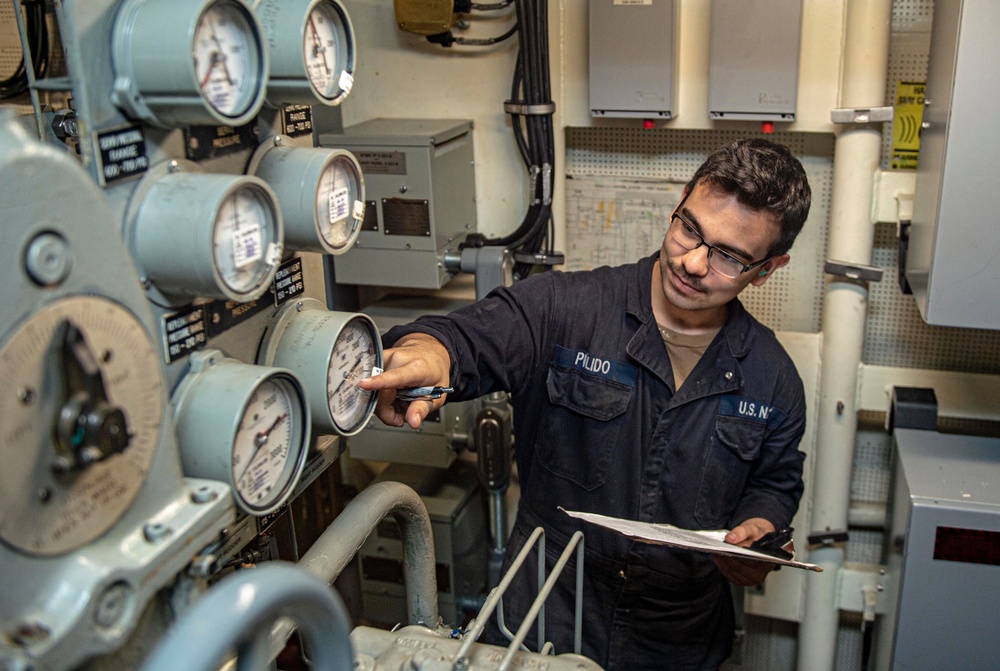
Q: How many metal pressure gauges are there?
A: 6